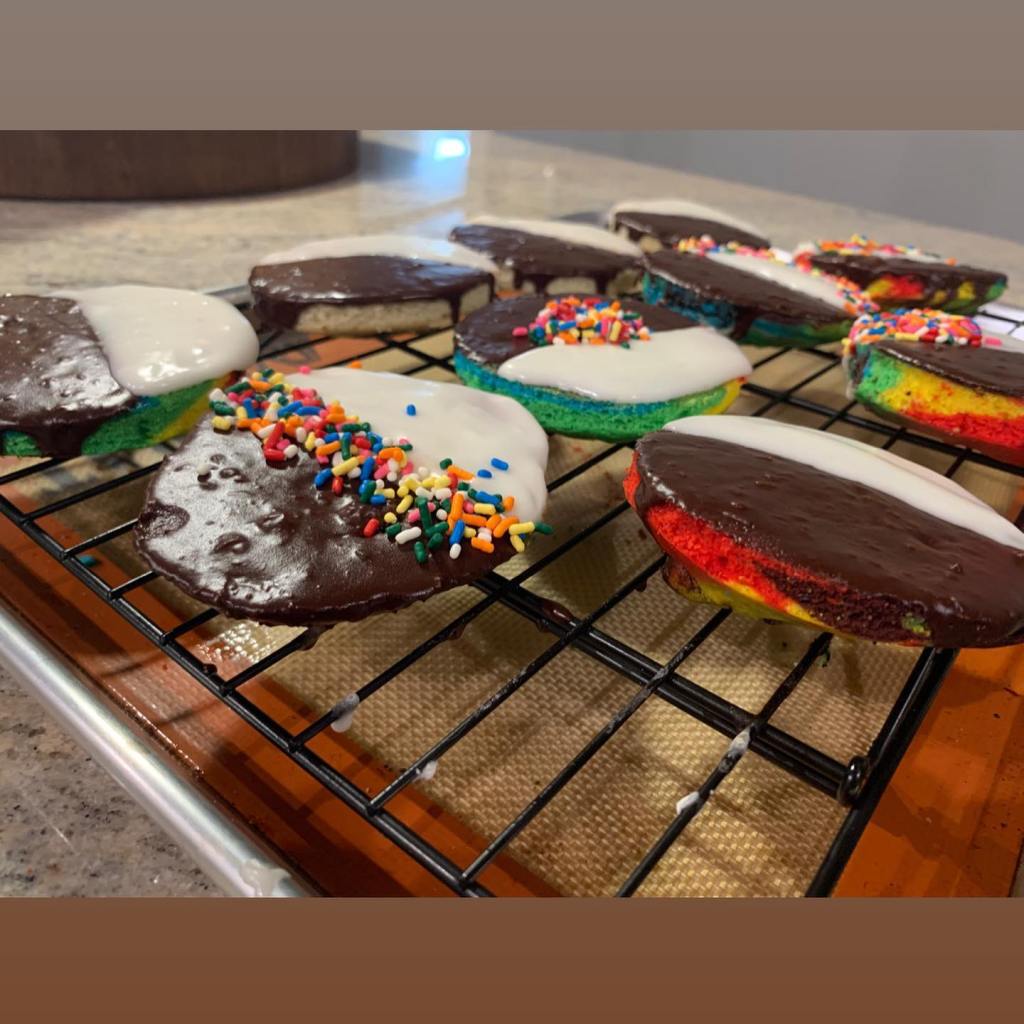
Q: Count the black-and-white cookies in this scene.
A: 10